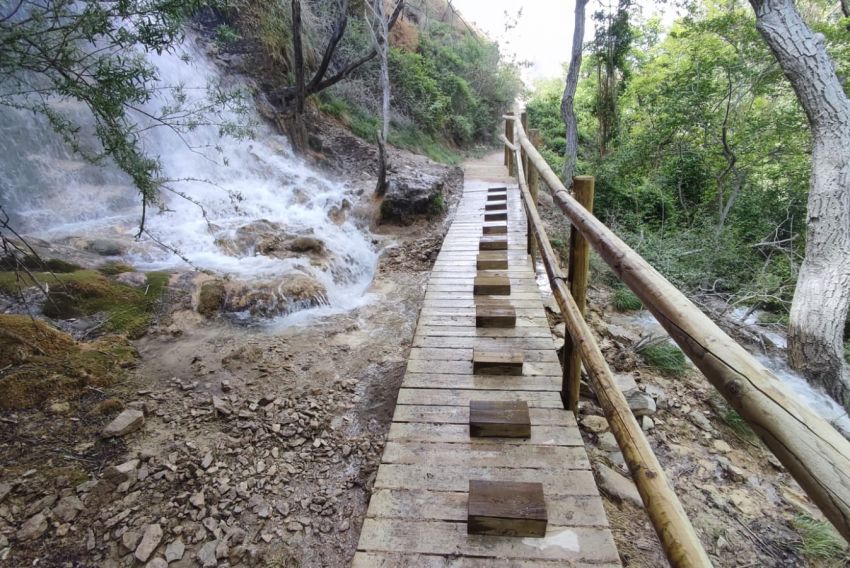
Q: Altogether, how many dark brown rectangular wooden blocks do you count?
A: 12